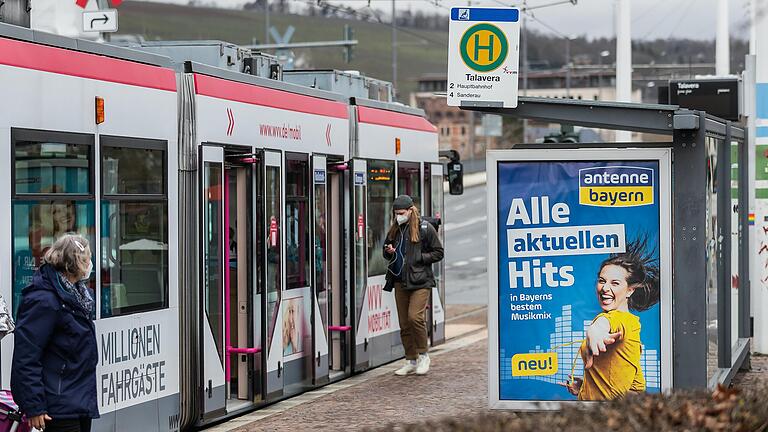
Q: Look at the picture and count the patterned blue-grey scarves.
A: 1